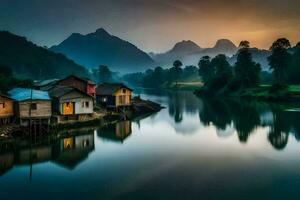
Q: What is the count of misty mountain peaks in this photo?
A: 3